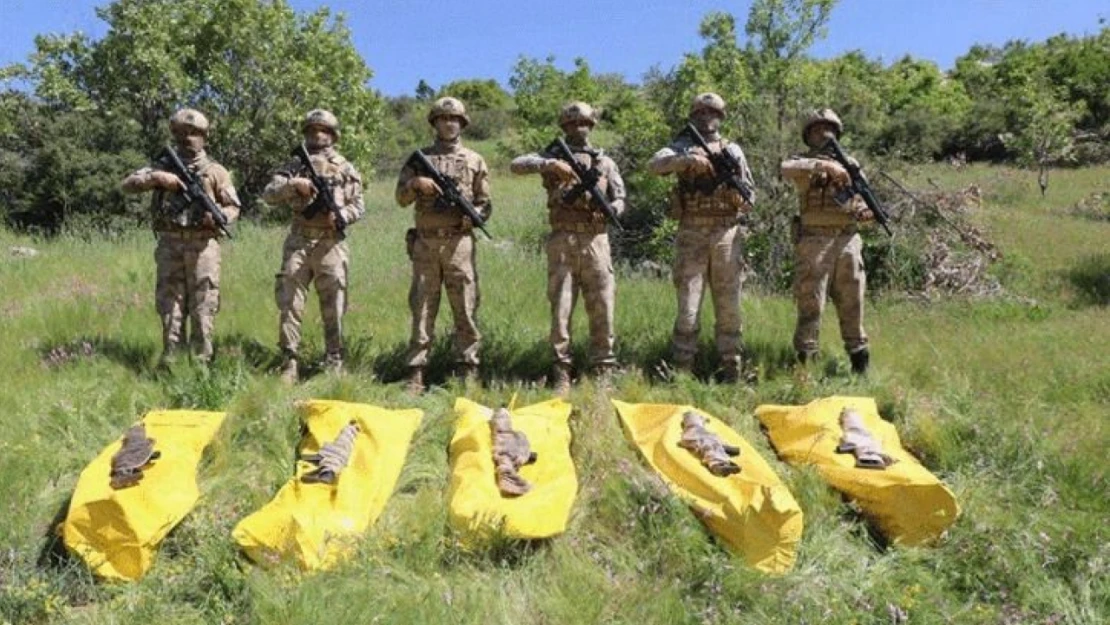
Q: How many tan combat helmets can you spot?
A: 6